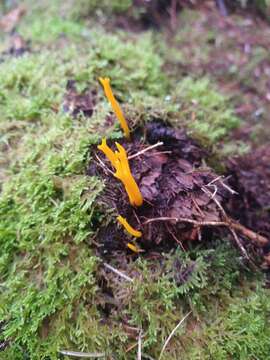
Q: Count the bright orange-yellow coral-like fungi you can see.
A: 4